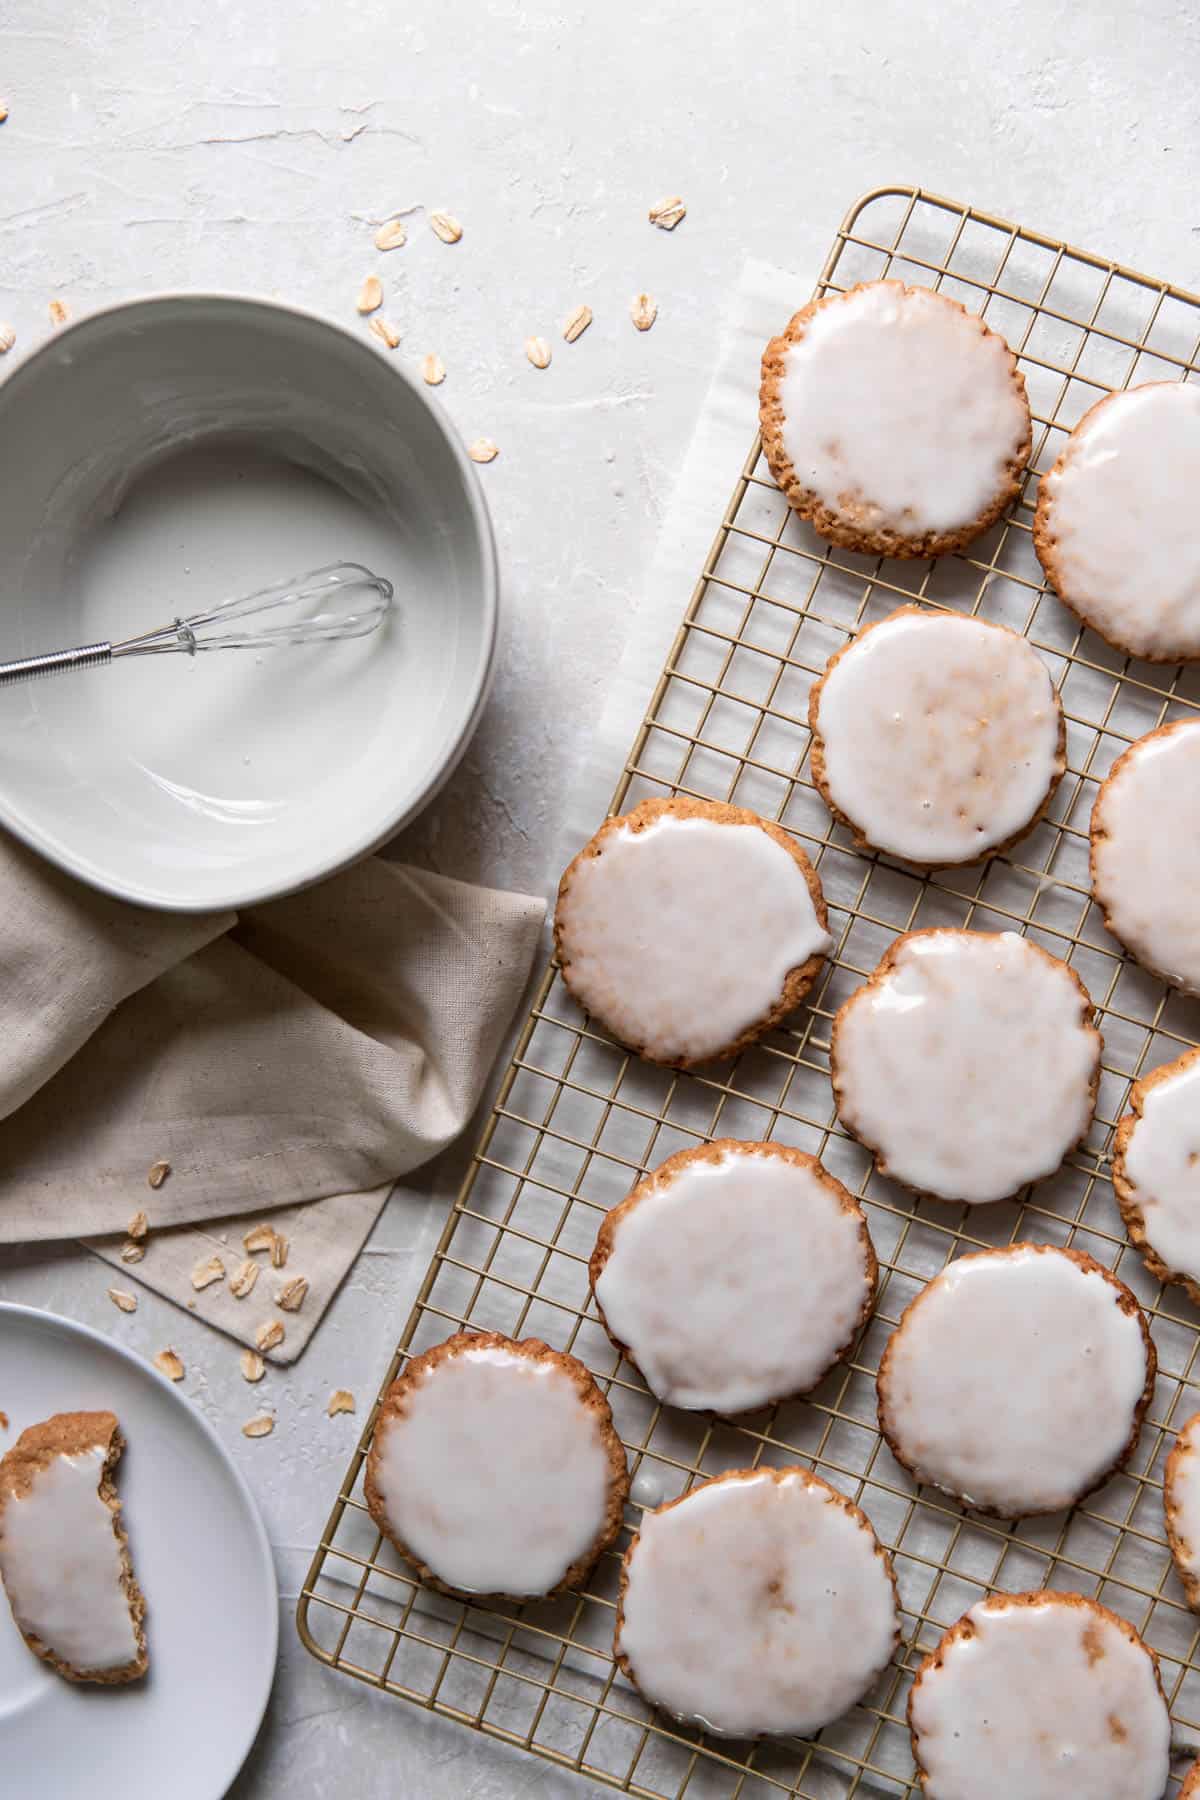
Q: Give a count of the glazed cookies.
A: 15